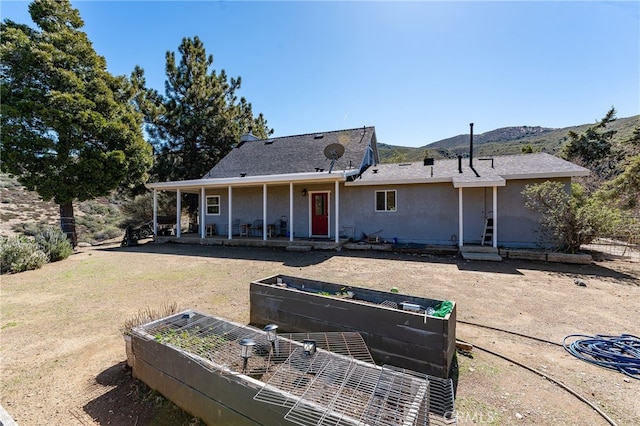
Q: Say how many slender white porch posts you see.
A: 9